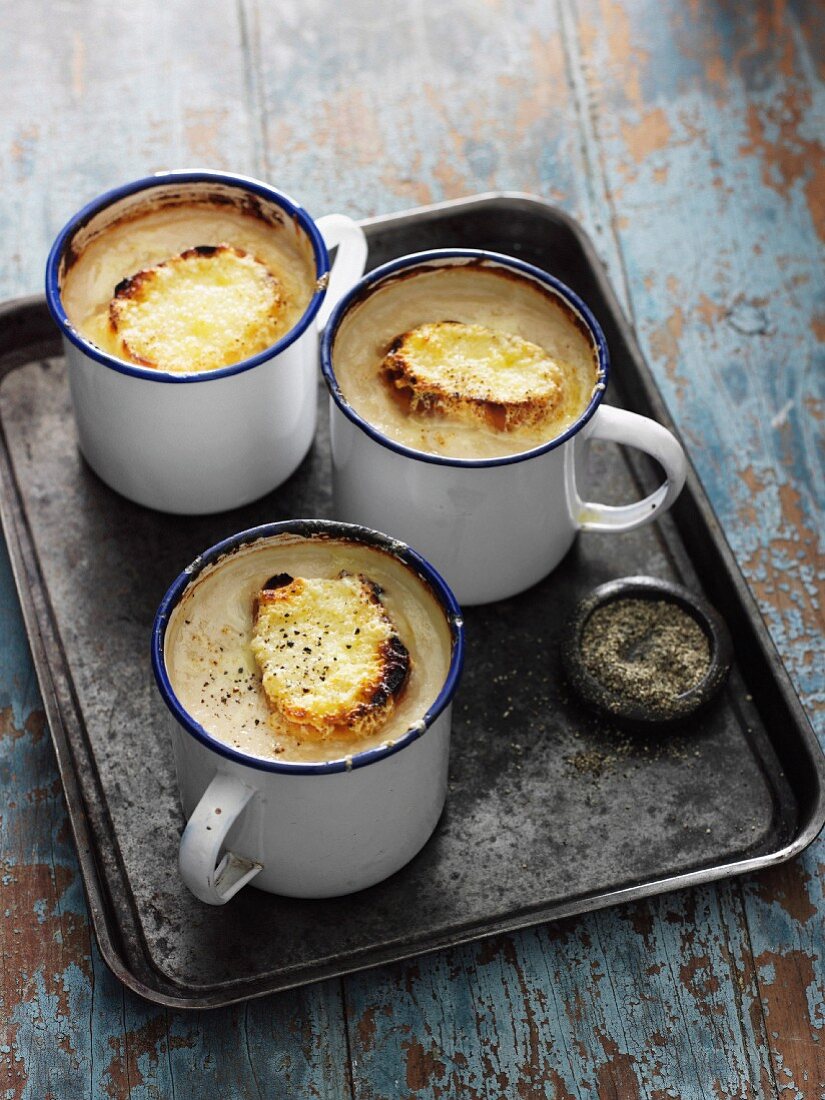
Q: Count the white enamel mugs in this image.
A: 3